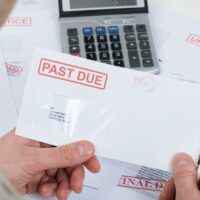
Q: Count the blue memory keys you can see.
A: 3